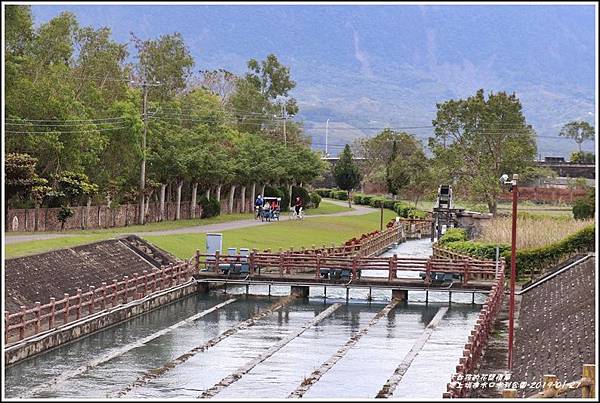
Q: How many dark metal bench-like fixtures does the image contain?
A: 3